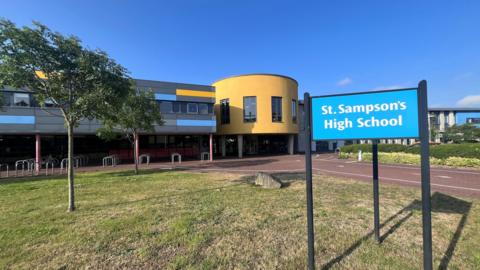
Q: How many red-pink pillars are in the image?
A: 3